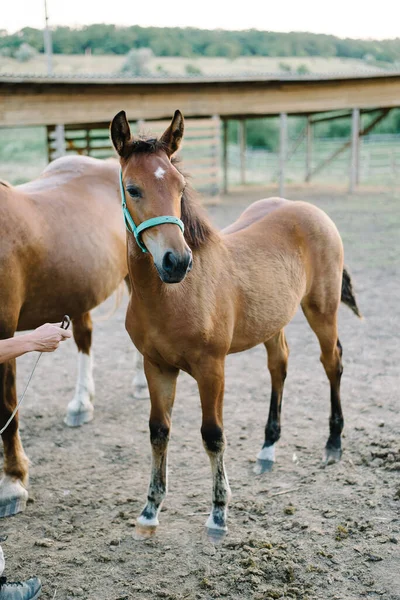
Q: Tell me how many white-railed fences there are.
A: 1